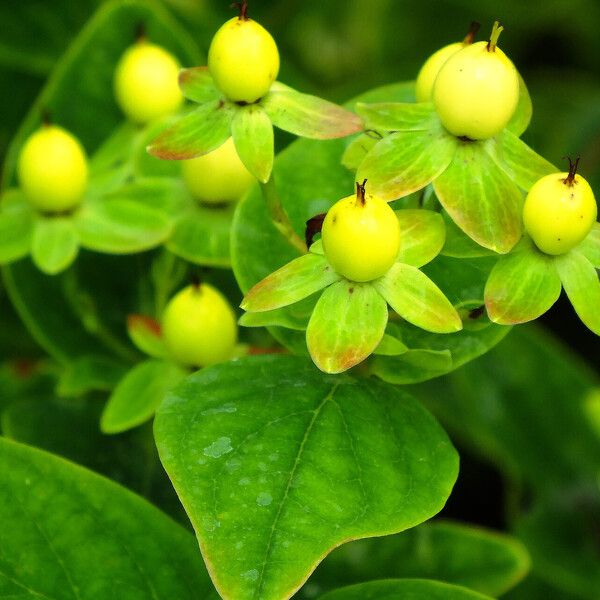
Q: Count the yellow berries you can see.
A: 9